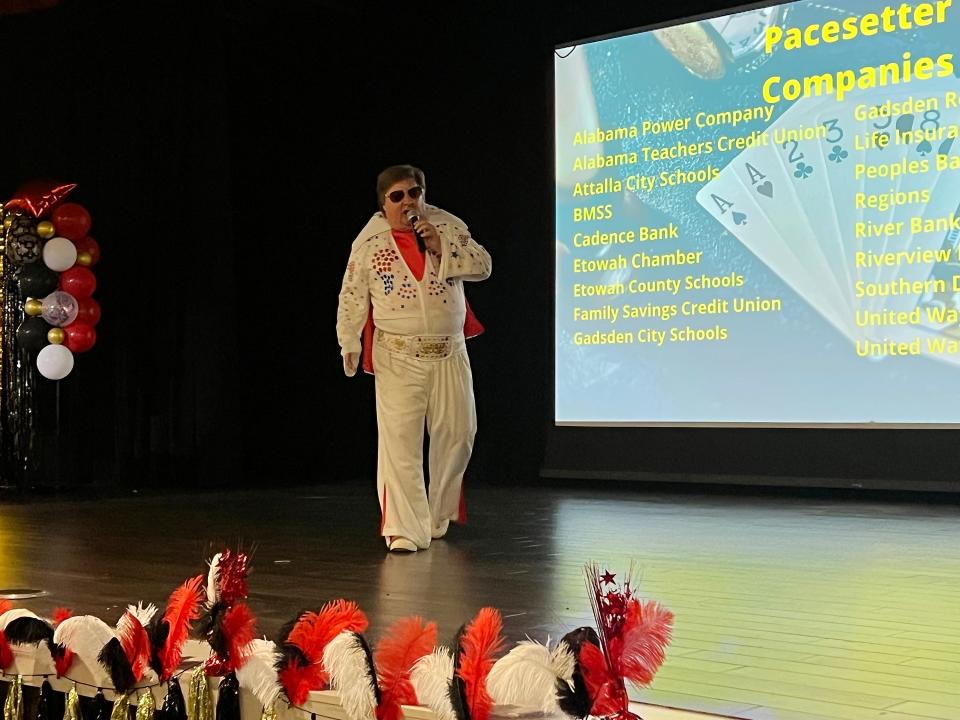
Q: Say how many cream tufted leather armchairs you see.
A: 0